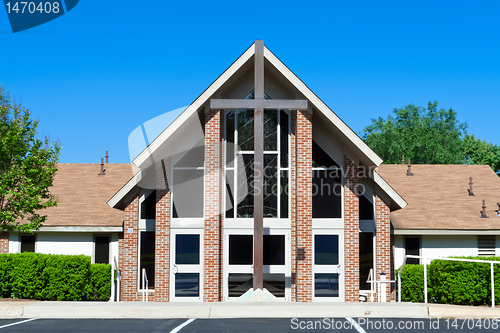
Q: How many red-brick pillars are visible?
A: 6